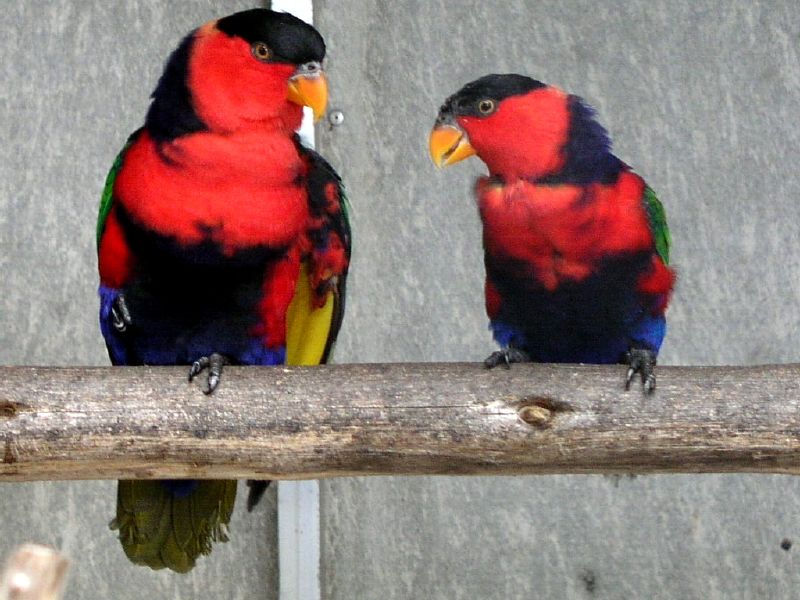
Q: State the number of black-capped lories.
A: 2